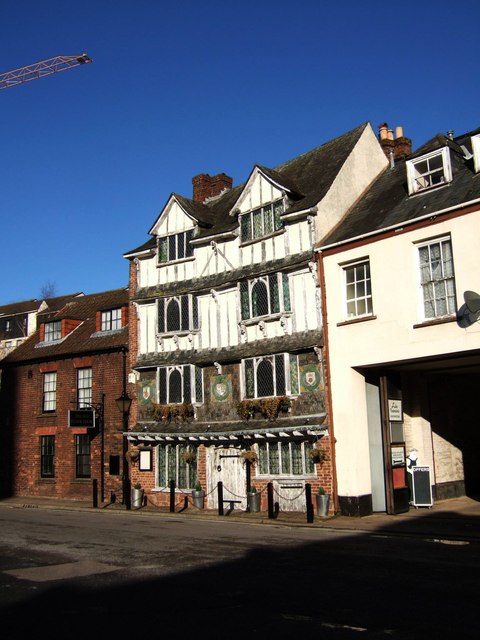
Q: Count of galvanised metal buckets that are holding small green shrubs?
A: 4